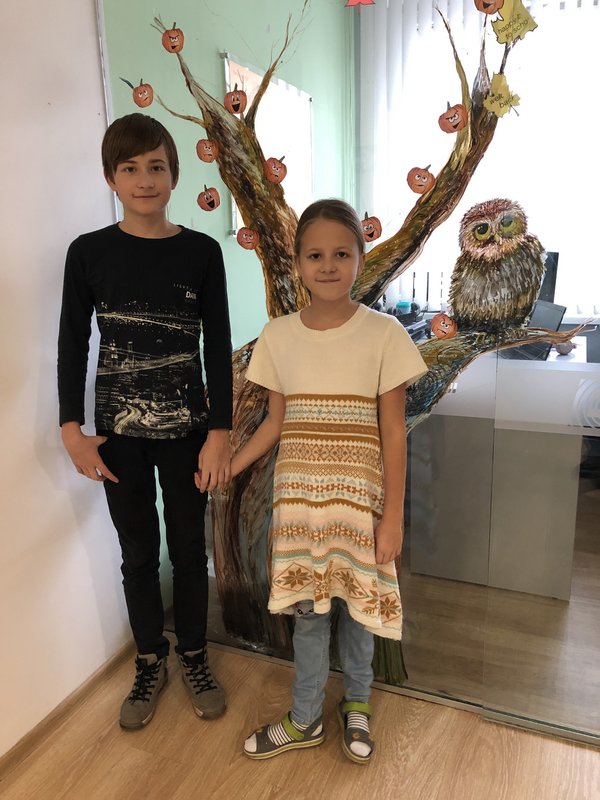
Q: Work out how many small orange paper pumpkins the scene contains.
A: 12